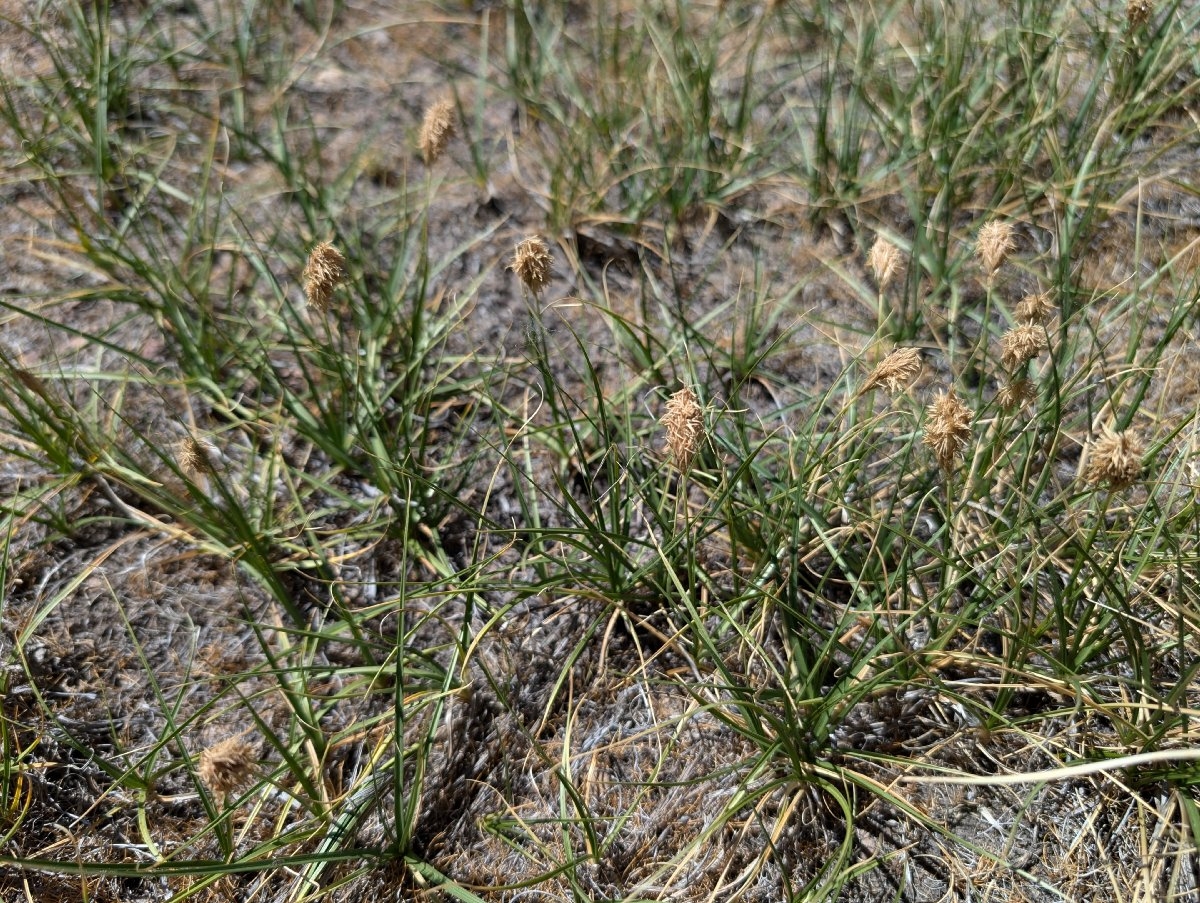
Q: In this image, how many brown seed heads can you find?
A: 15